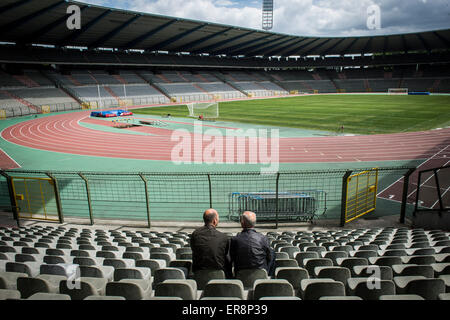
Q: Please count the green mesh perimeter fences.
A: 1